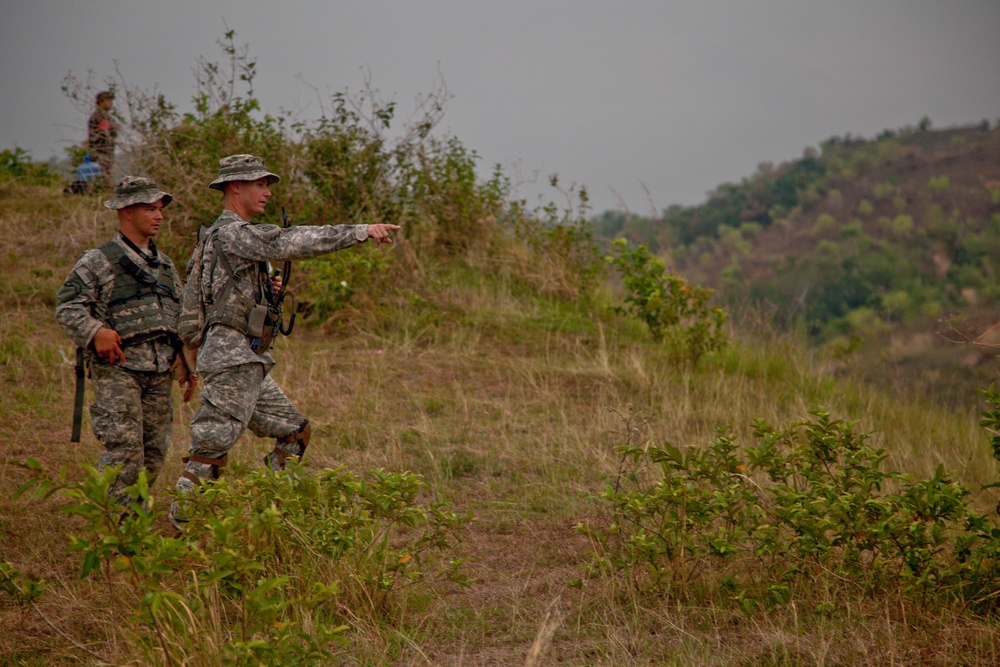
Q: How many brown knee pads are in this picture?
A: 2